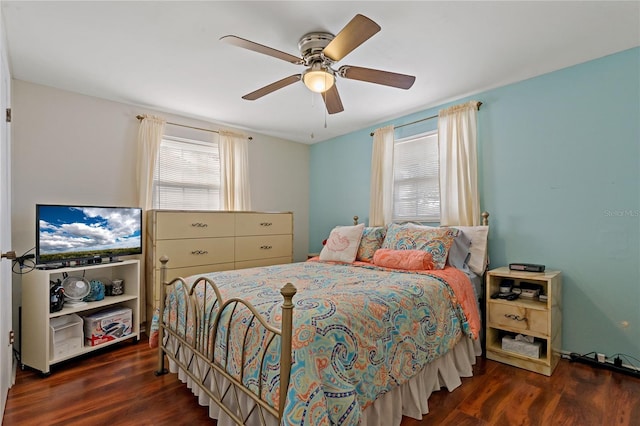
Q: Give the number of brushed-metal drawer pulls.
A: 5